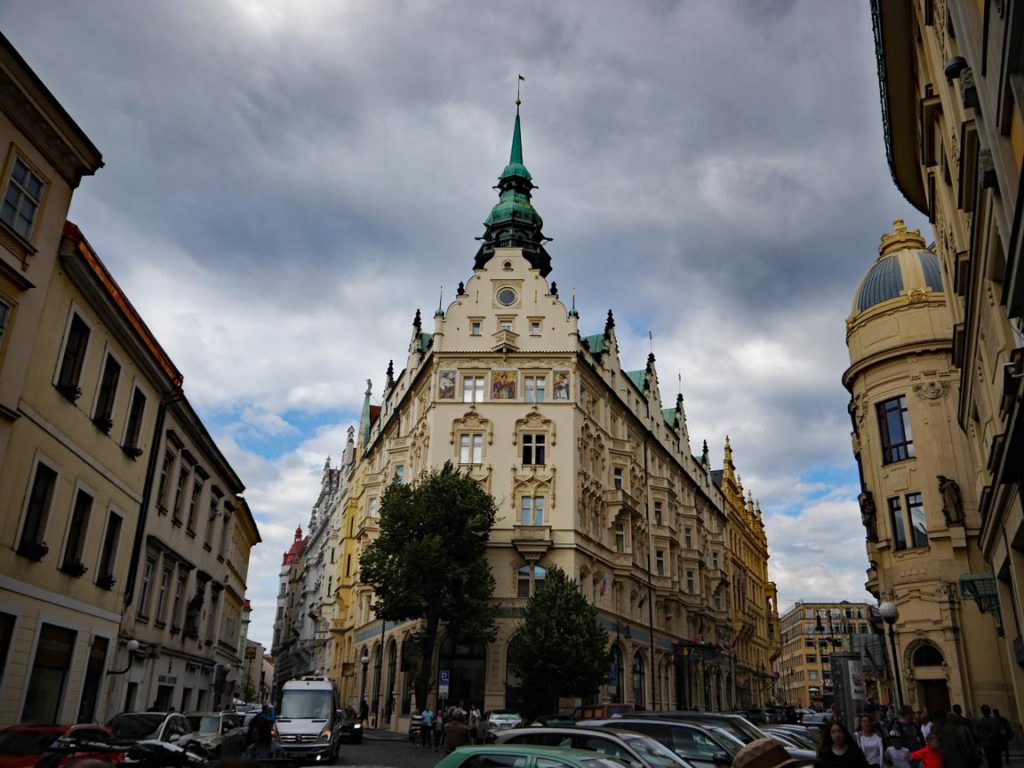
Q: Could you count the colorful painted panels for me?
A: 3